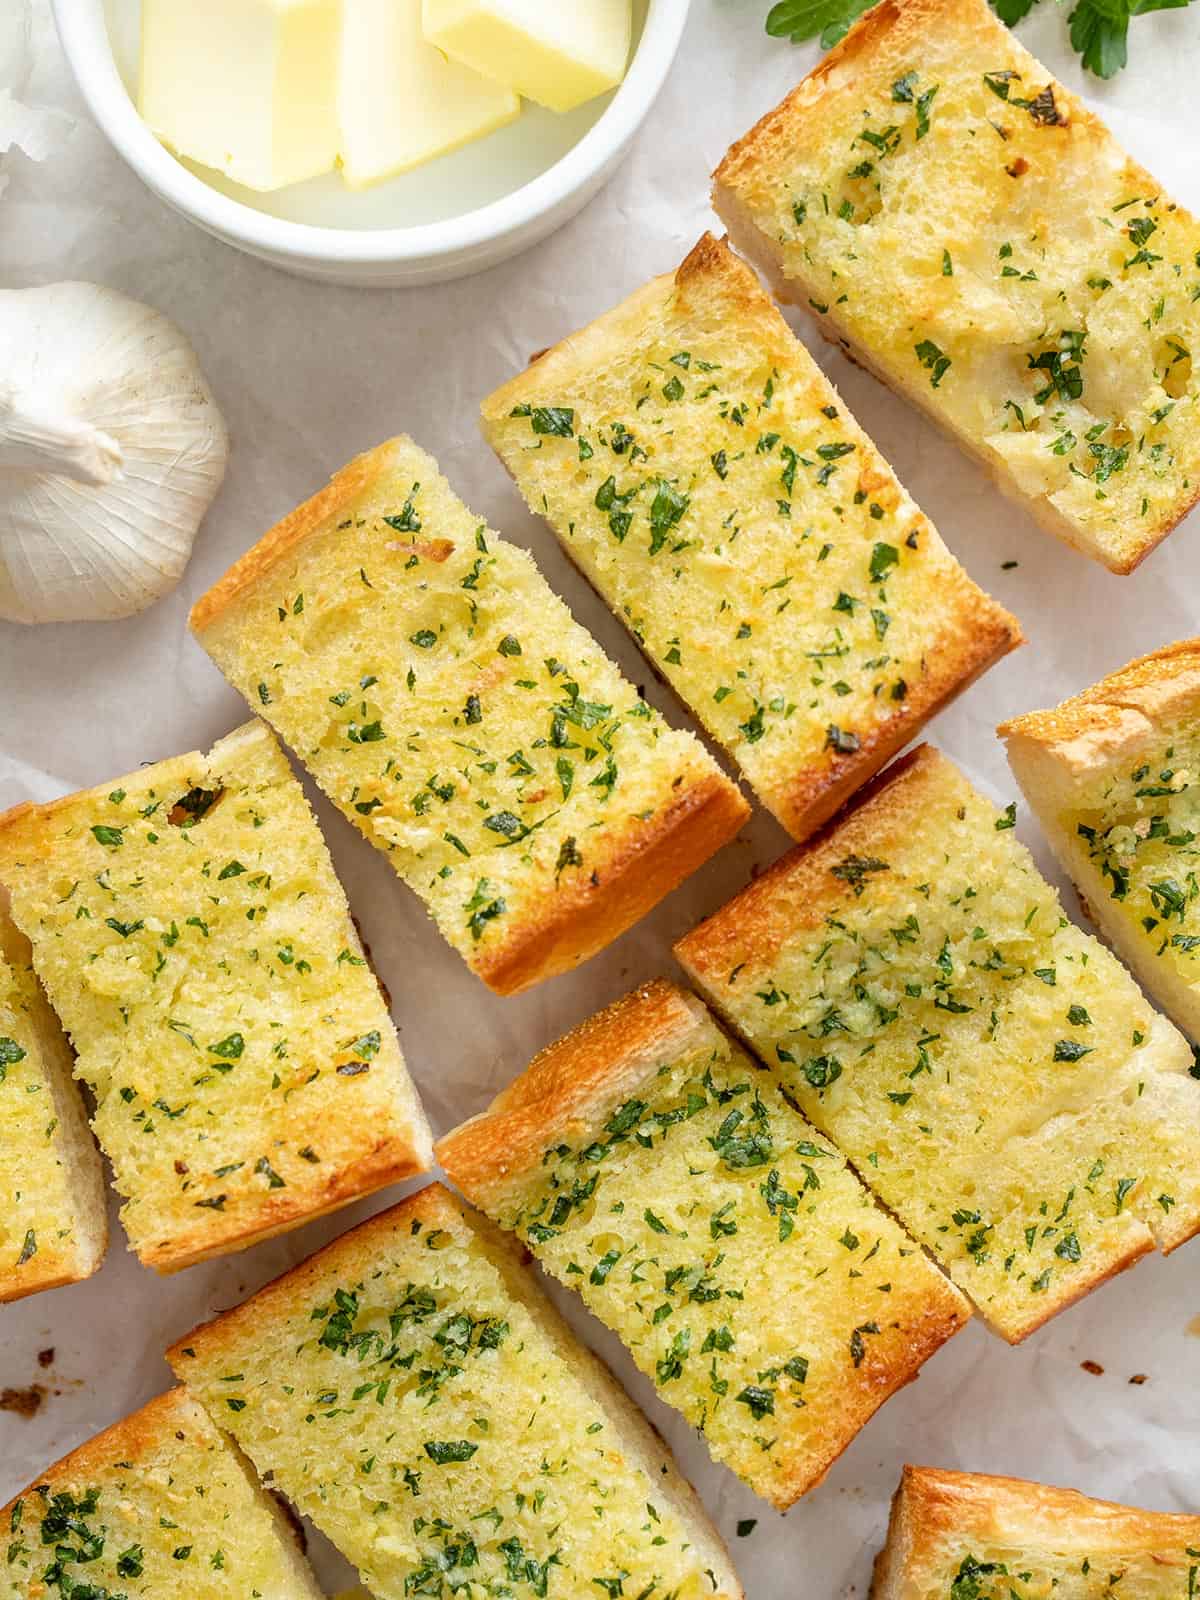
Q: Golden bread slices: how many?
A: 11